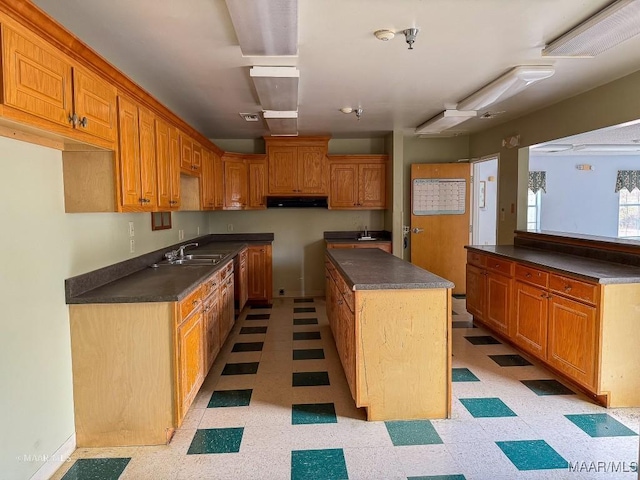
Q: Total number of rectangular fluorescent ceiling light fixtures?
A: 6